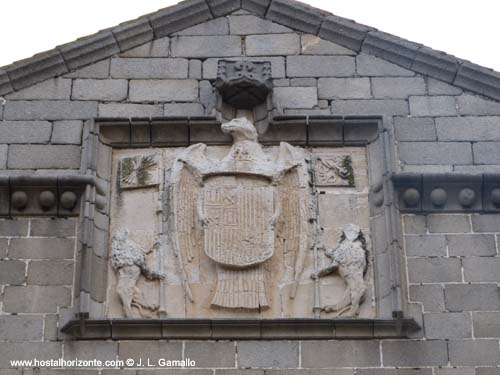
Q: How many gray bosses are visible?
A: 7